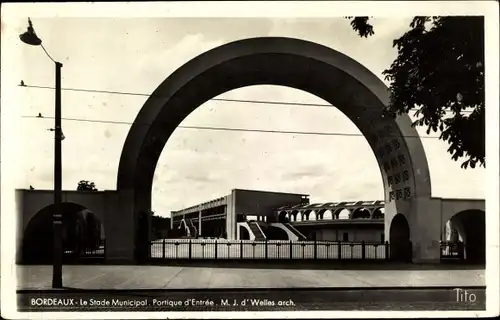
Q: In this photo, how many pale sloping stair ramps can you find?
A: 2